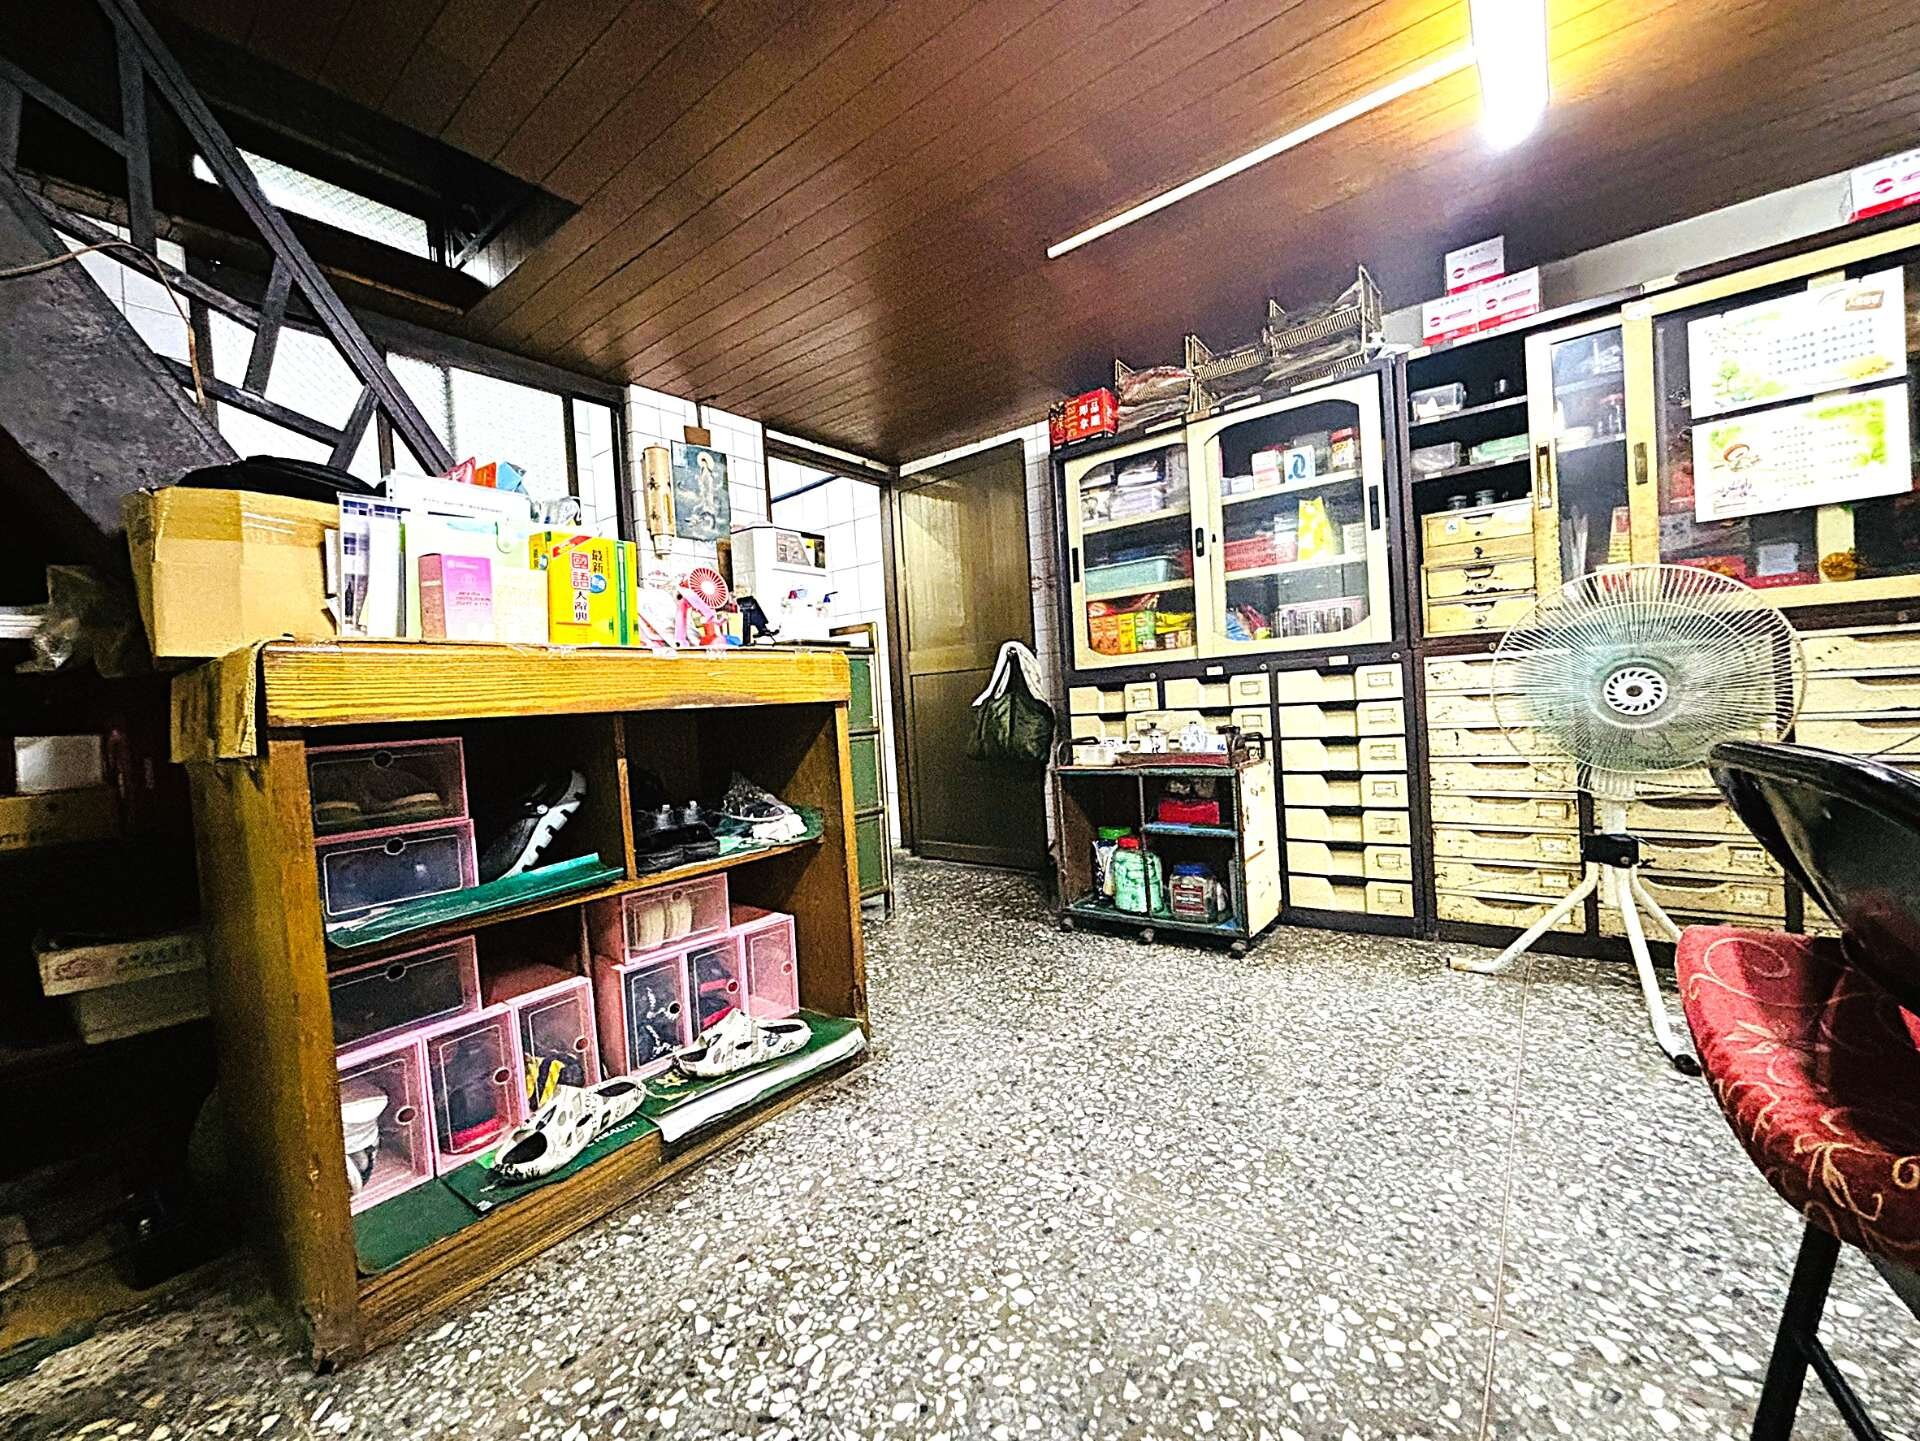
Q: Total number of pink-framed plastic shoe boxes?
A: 10